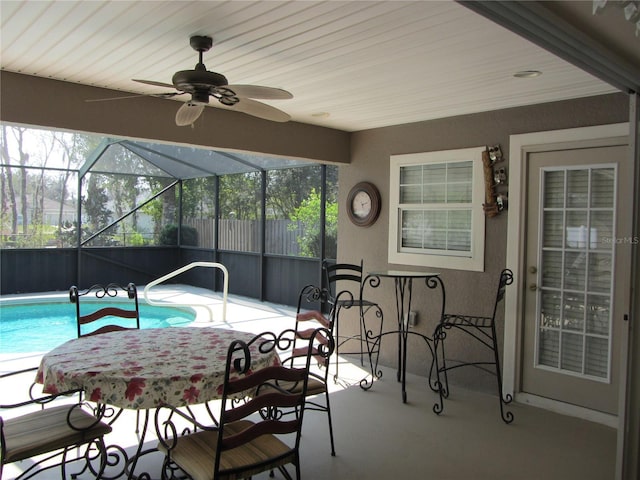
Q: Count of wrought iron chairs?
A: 6